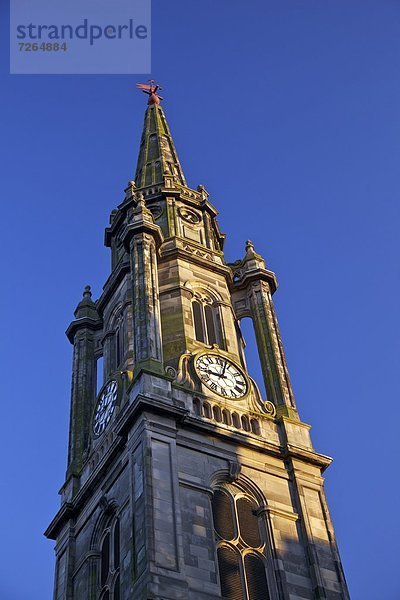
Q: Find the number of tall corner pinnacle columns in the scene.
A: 3